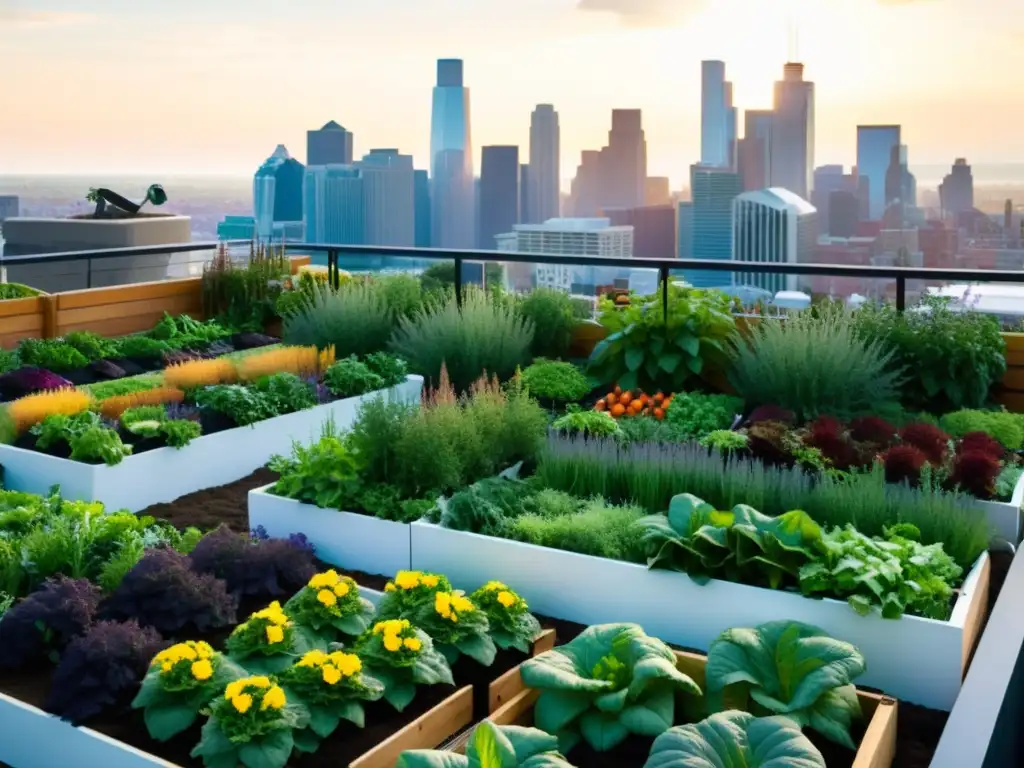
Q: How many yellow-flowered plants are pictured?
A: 9